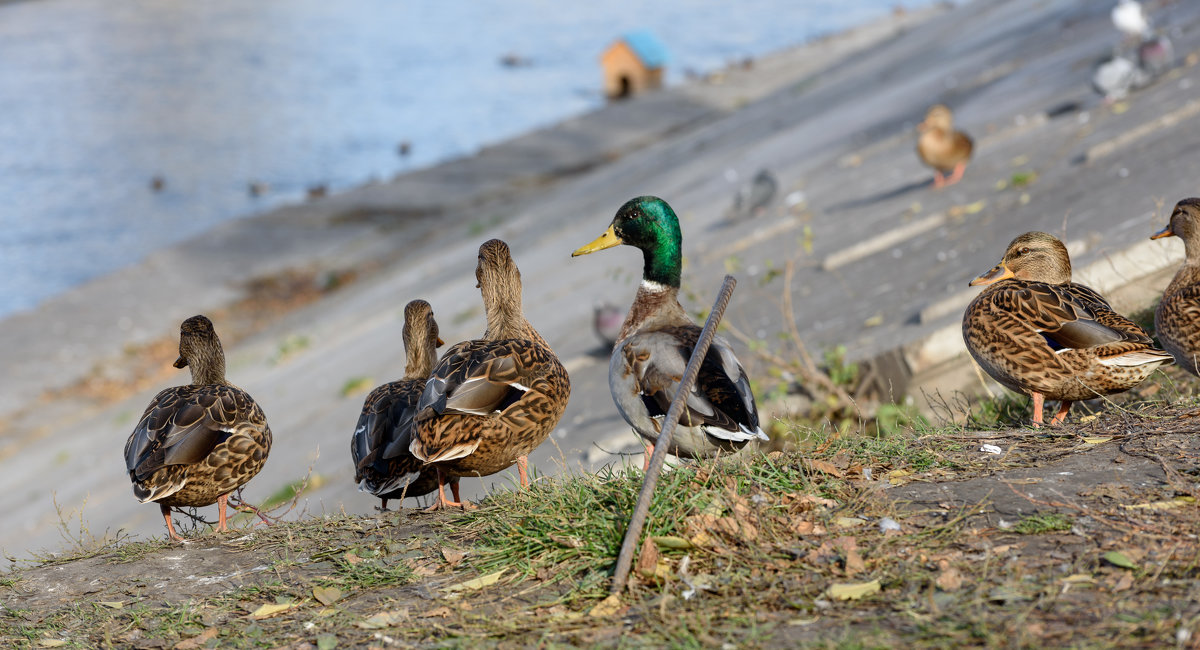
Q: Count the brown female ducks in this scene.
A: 6